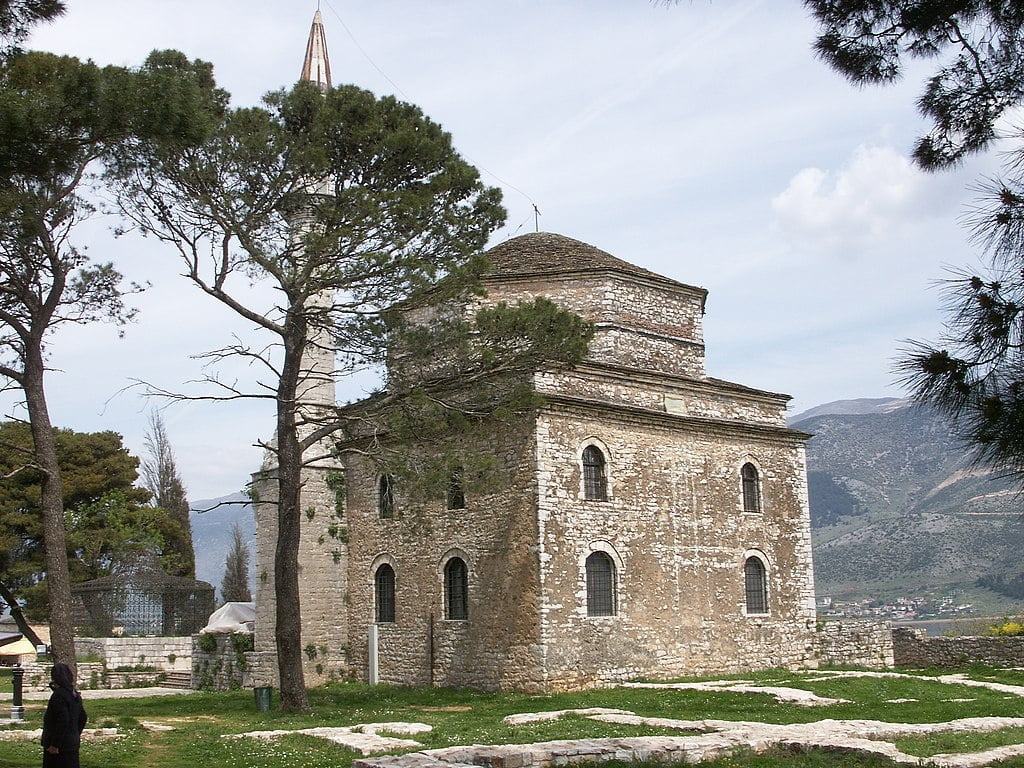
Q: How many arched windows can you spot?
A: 8